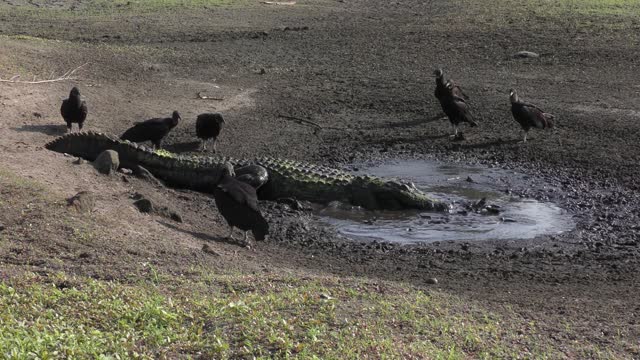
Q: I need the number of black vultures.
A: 7